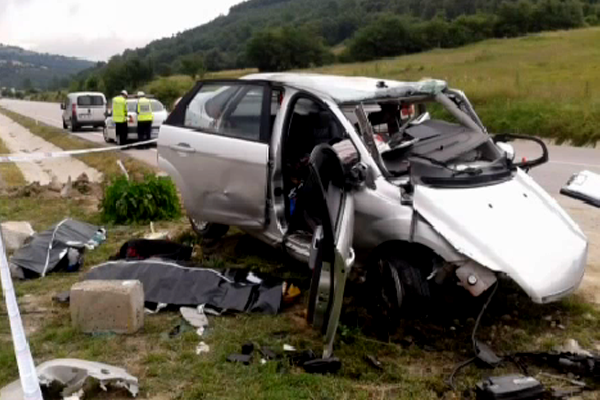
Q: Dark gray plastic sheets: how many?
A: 2